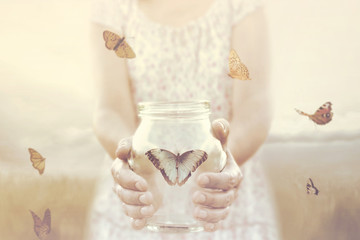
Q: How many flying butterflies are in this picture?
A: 6